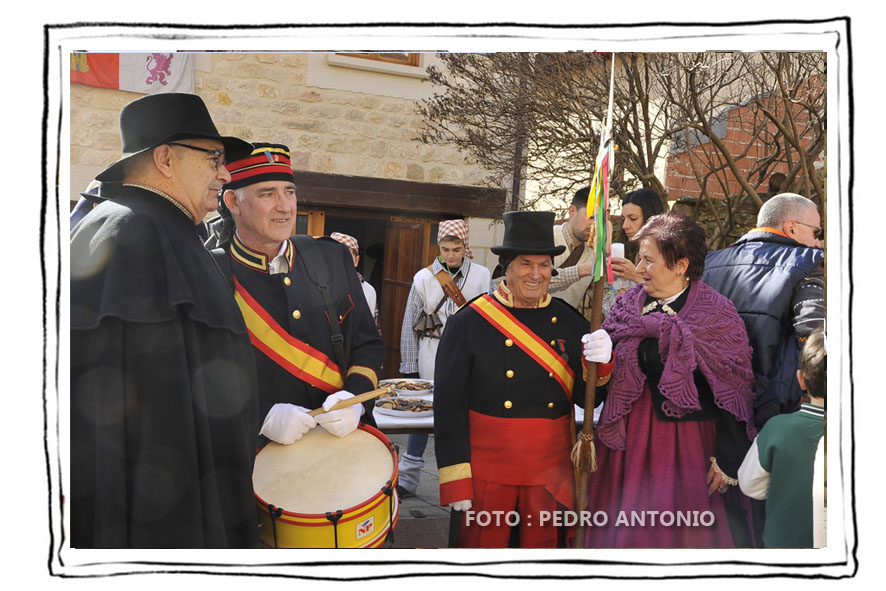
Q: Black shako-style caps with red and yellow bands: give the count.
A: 1